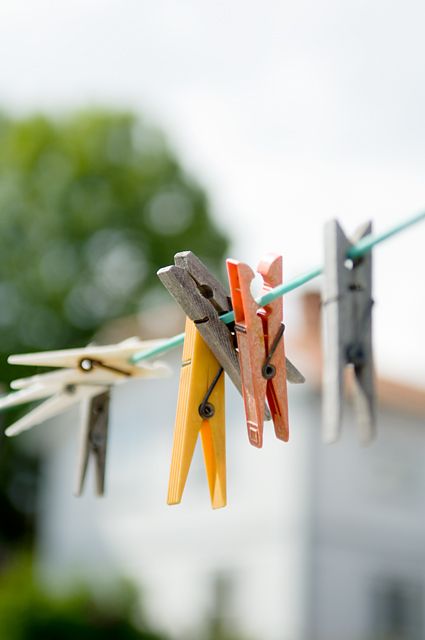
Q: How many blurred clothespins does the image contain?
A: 4